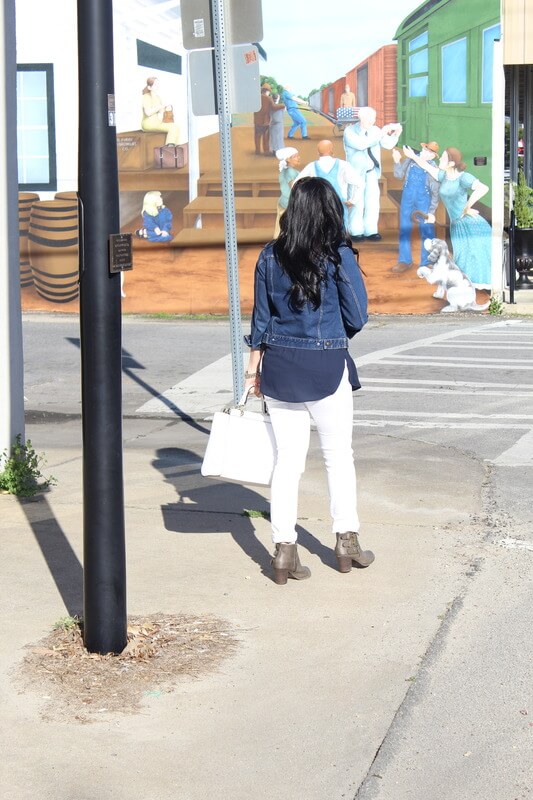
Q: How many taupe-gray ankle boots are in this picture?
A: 2